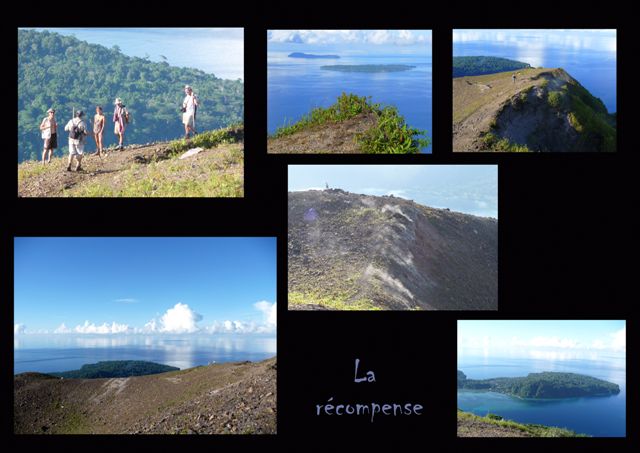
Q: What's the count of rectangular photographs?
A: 6